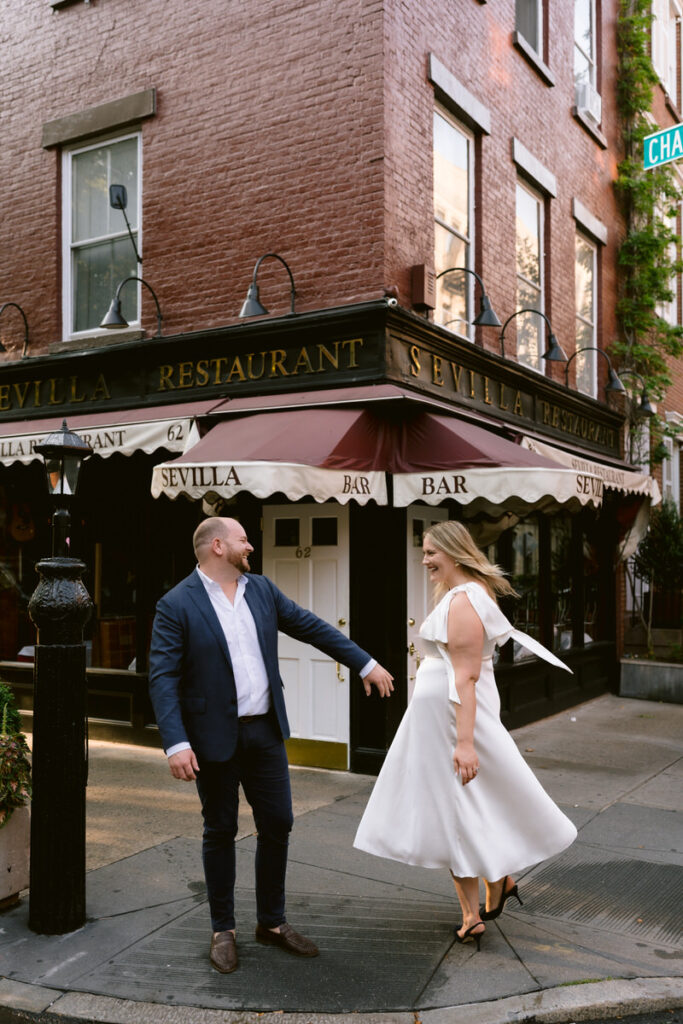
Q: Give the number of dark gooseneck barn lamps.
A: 7